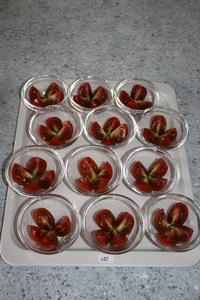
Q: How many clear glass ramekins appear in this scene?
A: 12